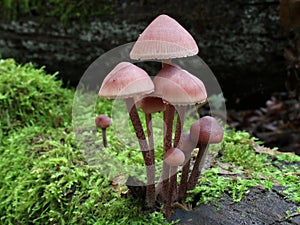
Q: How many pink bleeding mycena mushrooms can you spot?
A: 8